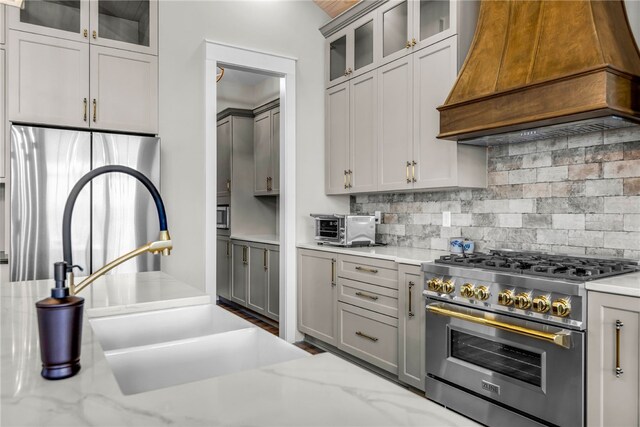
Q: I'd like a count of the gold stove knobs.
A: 8